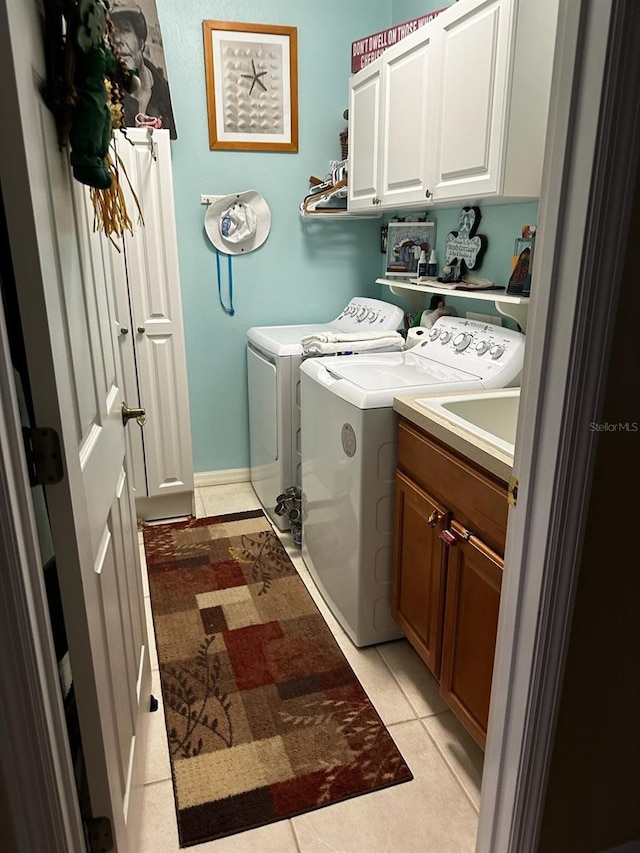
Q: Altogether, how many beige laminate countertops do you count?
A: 1